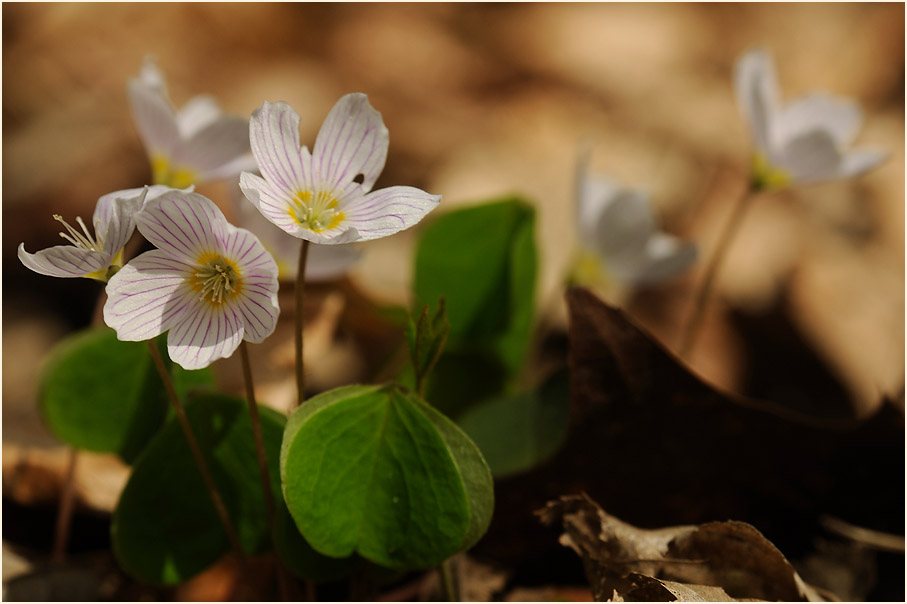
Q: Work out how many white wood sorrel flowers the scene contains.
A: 7